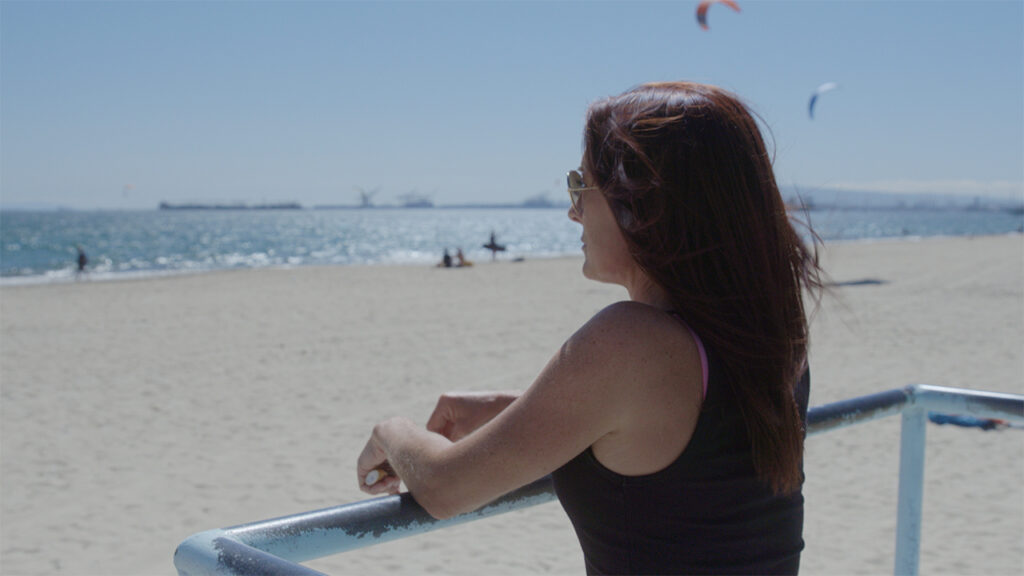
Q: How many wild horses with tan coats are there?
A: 0